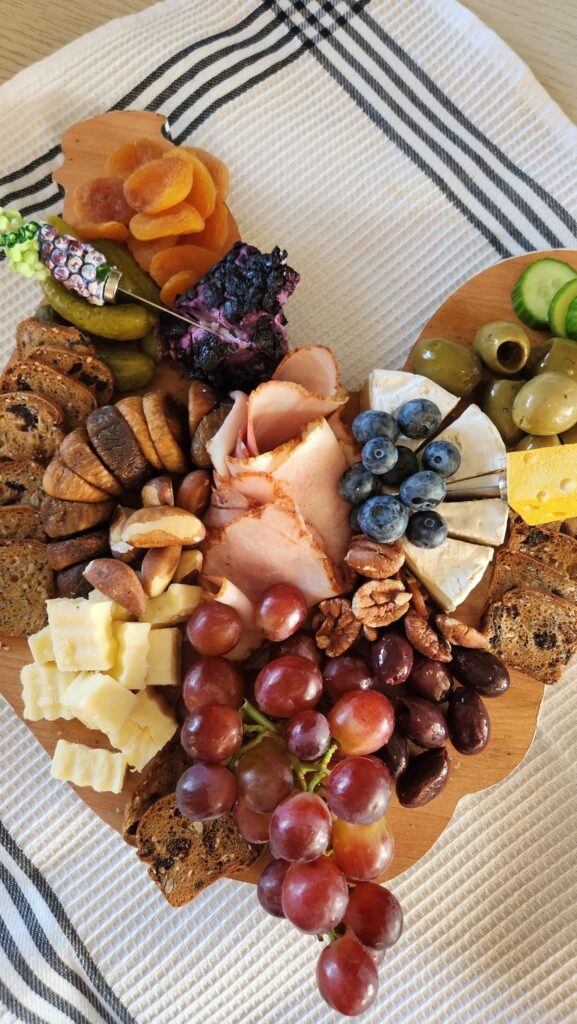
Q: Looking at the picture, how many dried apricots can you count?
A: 11